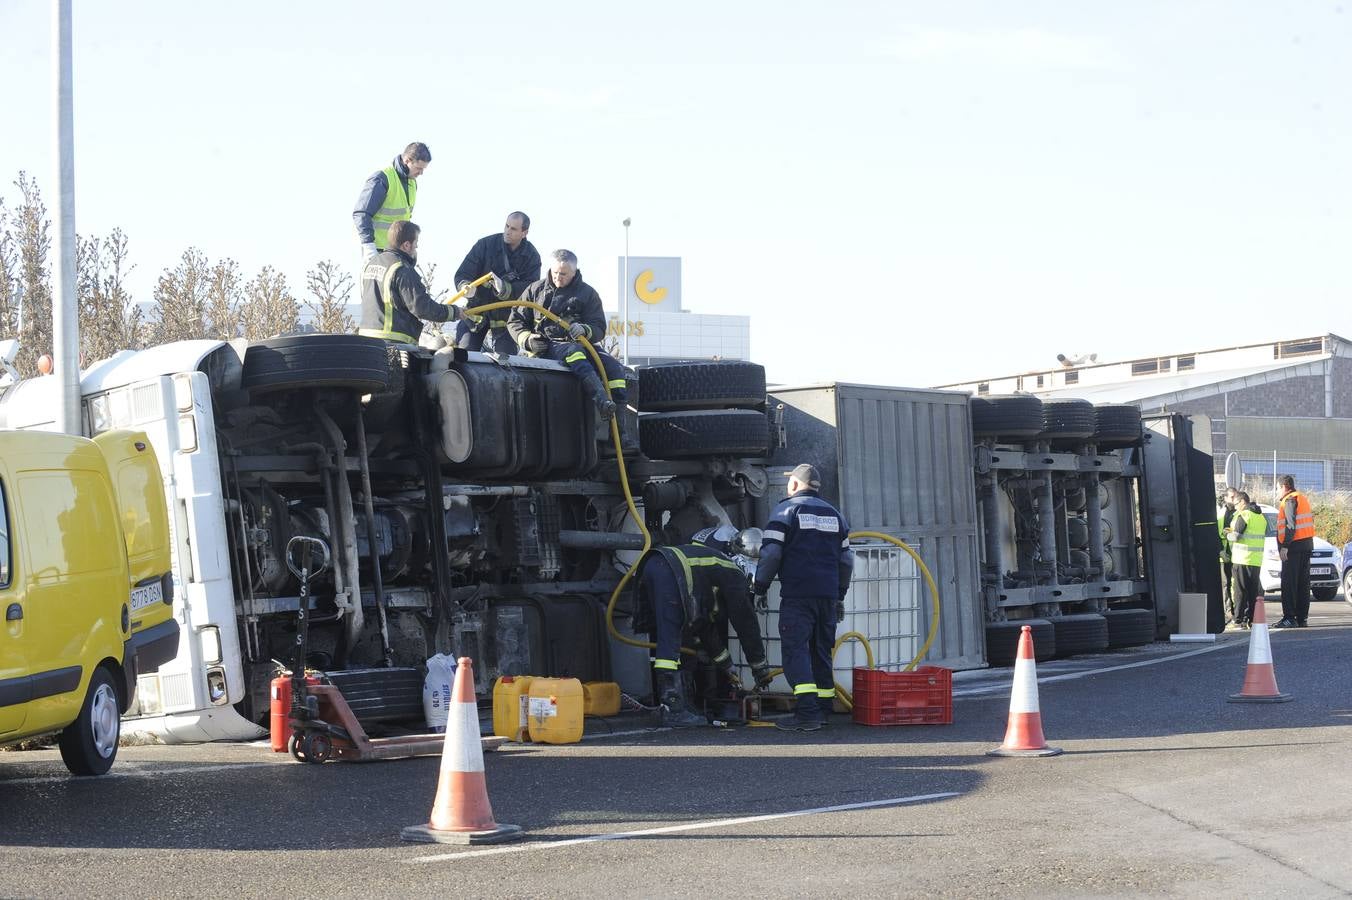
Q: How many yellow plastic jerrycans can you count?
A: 3